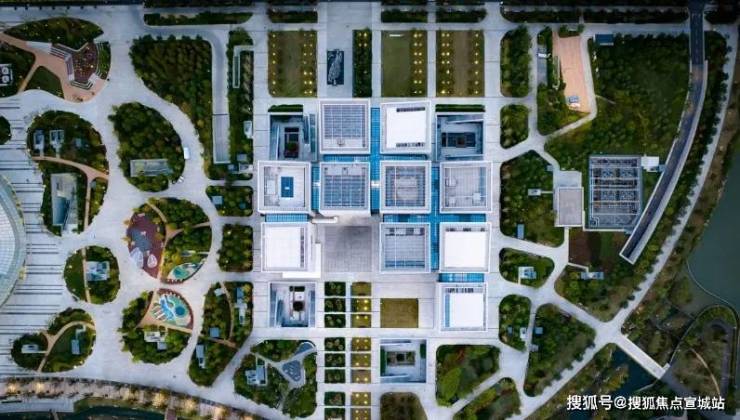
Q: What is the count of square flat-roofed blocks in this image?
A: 10